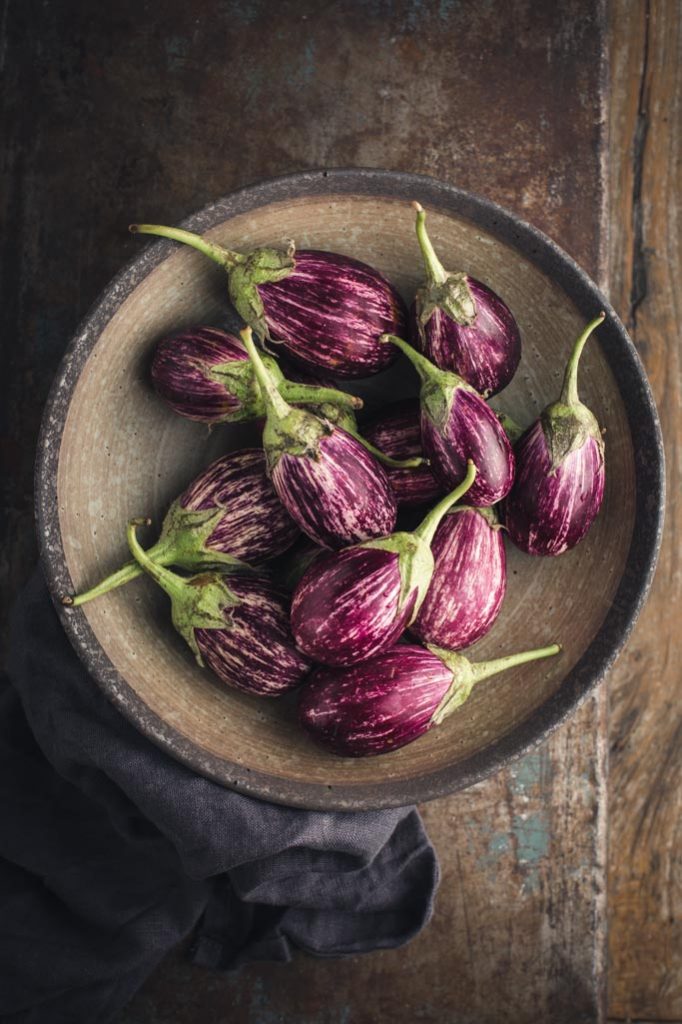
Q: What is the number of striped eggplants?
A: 13